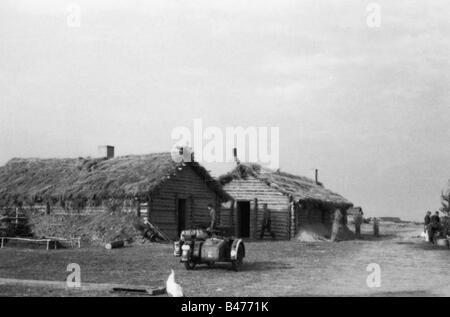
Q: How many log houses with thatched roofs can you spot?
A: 2